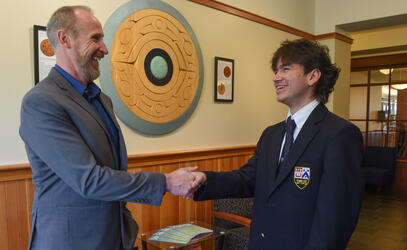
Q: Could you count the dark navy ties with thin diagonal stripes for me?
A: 1